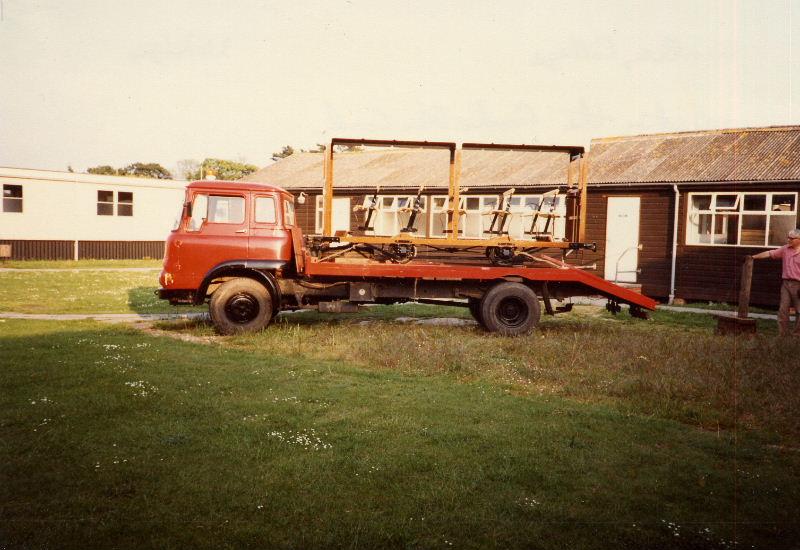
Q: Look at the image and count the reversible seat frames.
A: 5